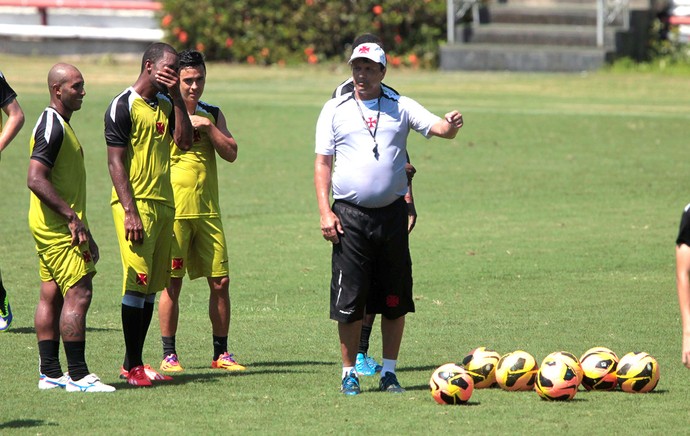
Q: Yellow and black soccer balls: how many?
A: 6